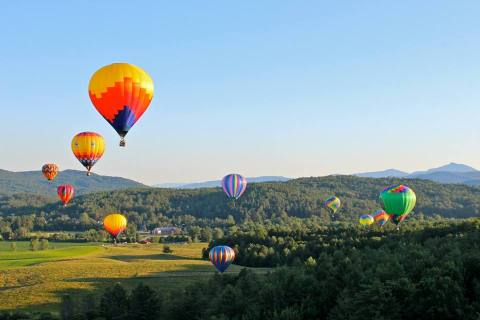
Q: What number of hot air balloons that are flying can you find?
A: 11